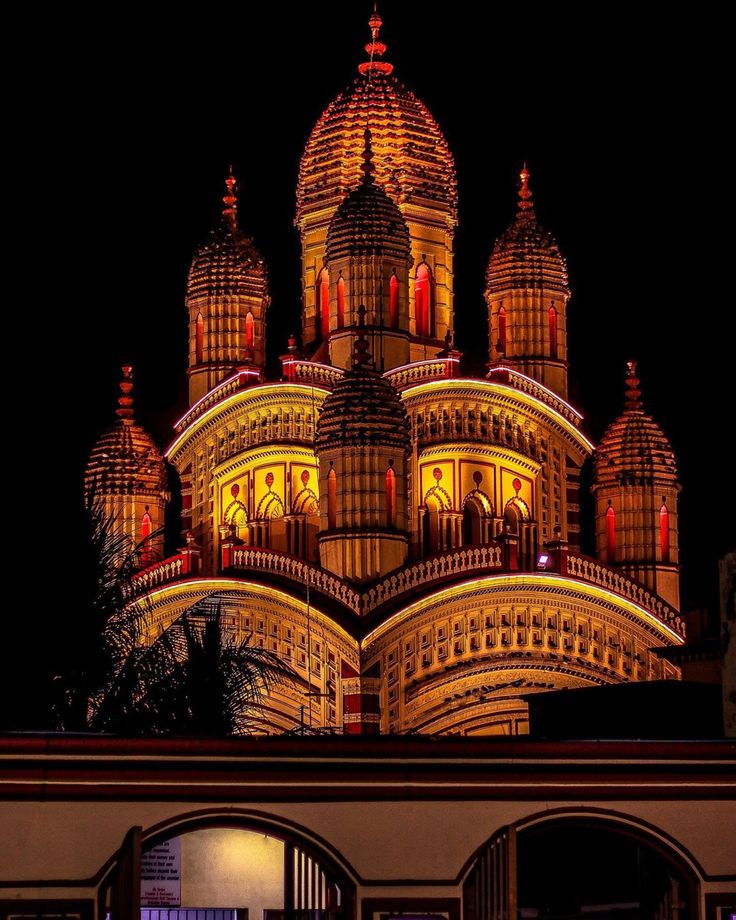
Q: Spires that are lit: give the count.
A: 7